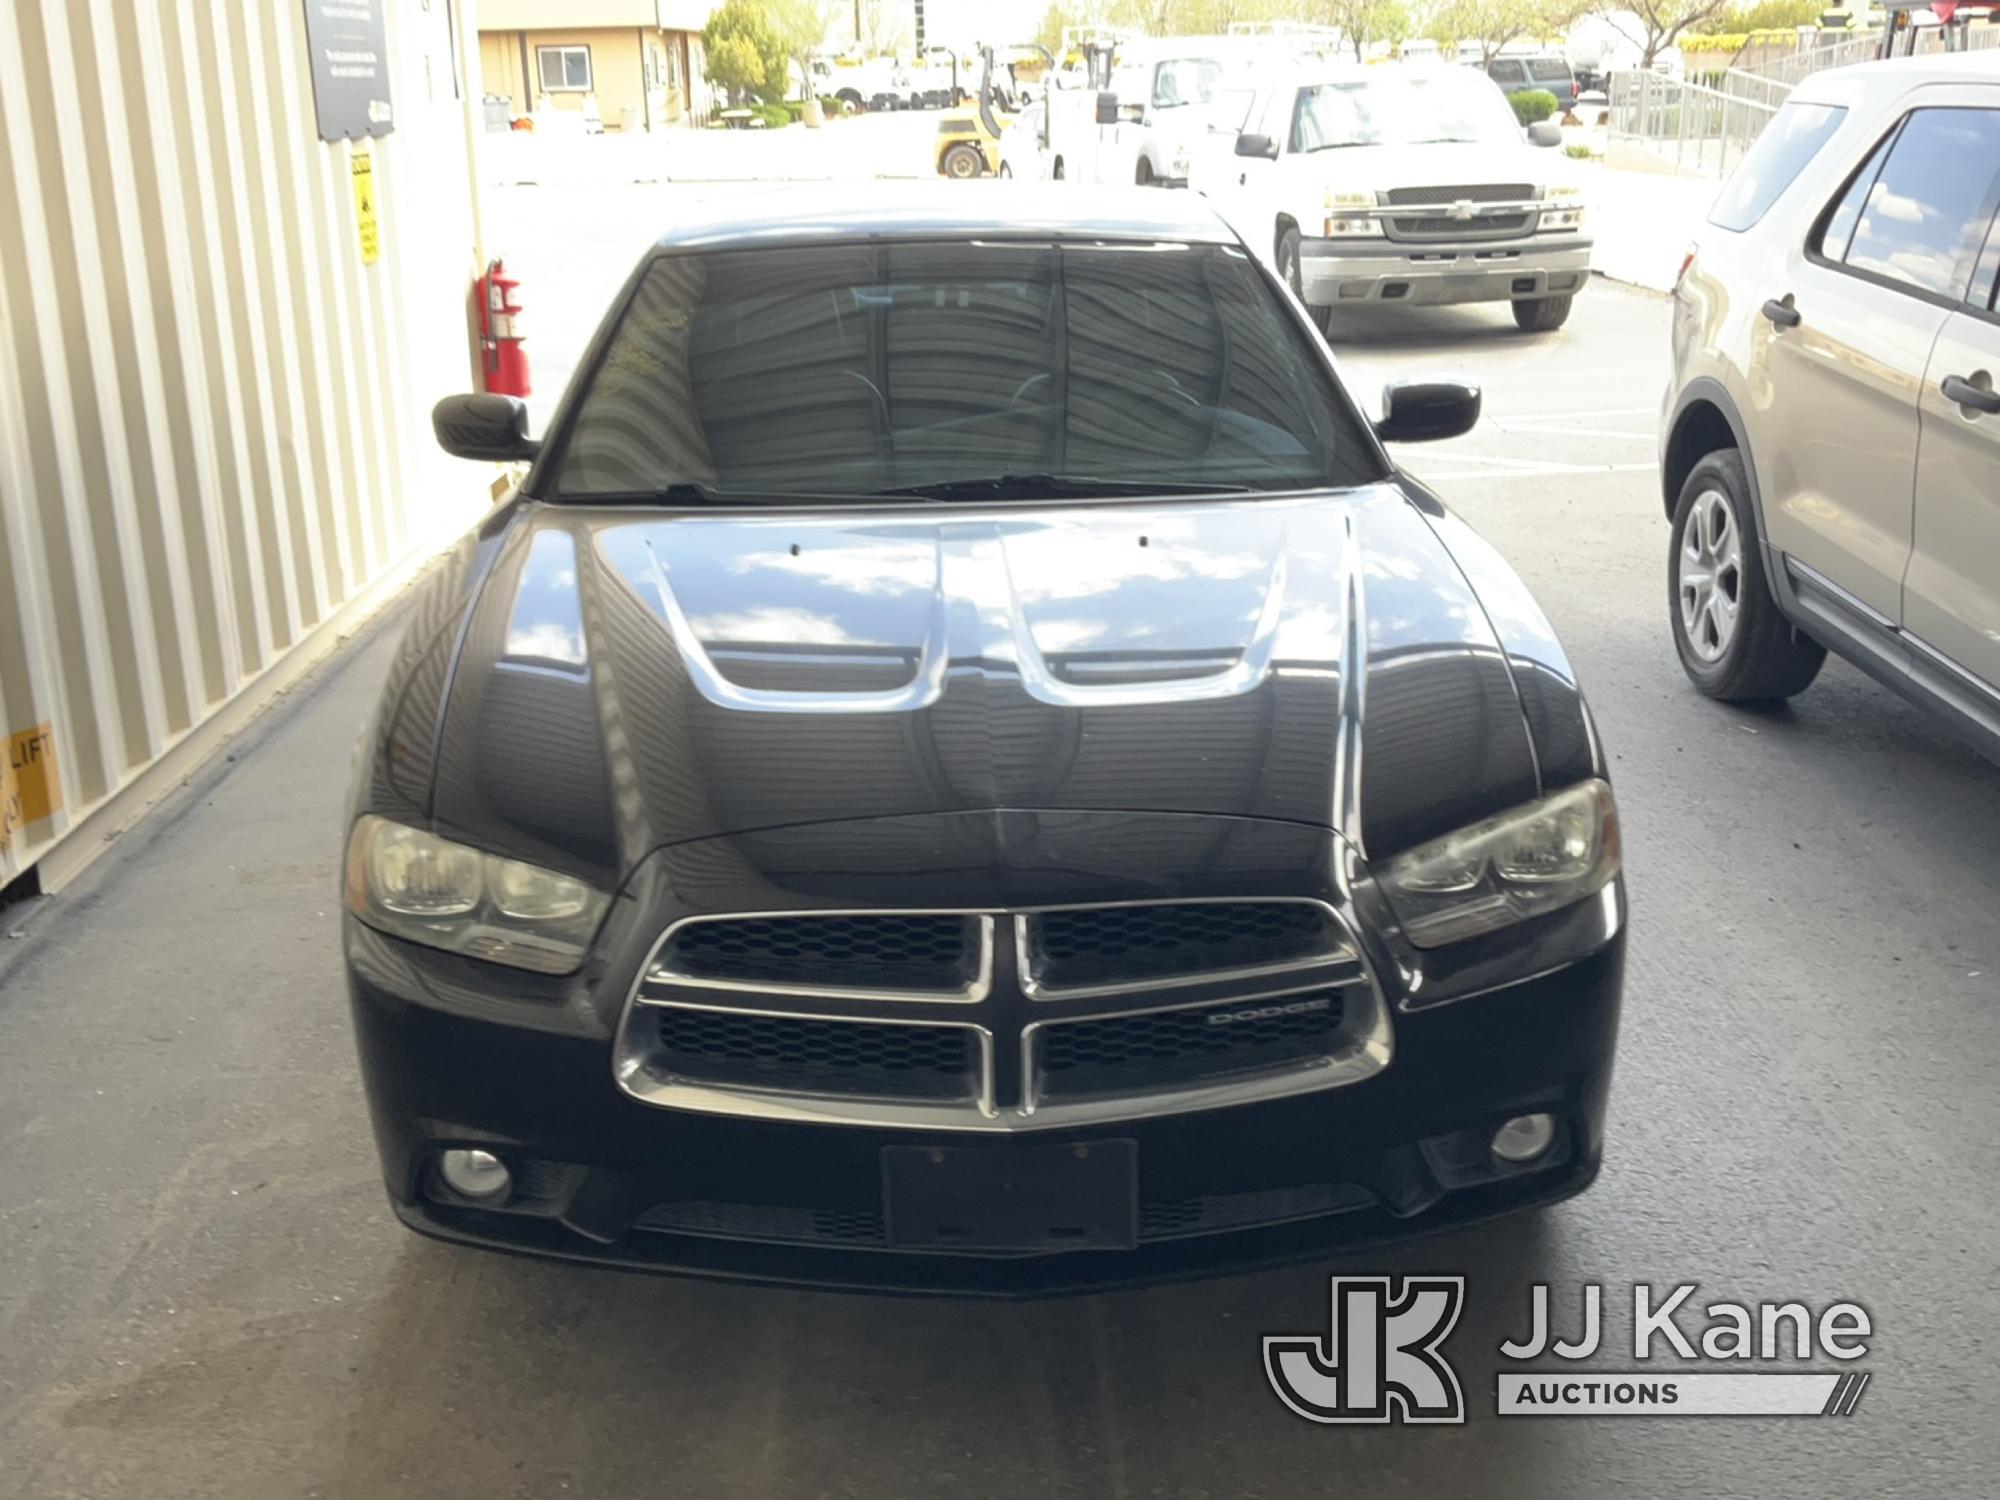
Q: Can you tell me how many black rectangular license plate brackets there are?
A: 1